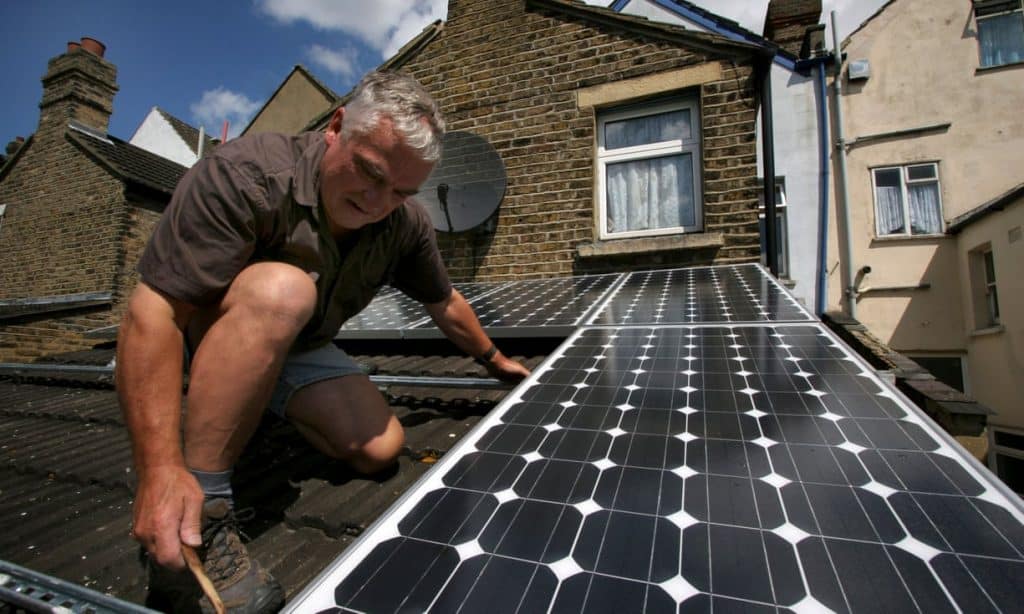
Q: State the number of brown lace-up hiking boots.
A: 1